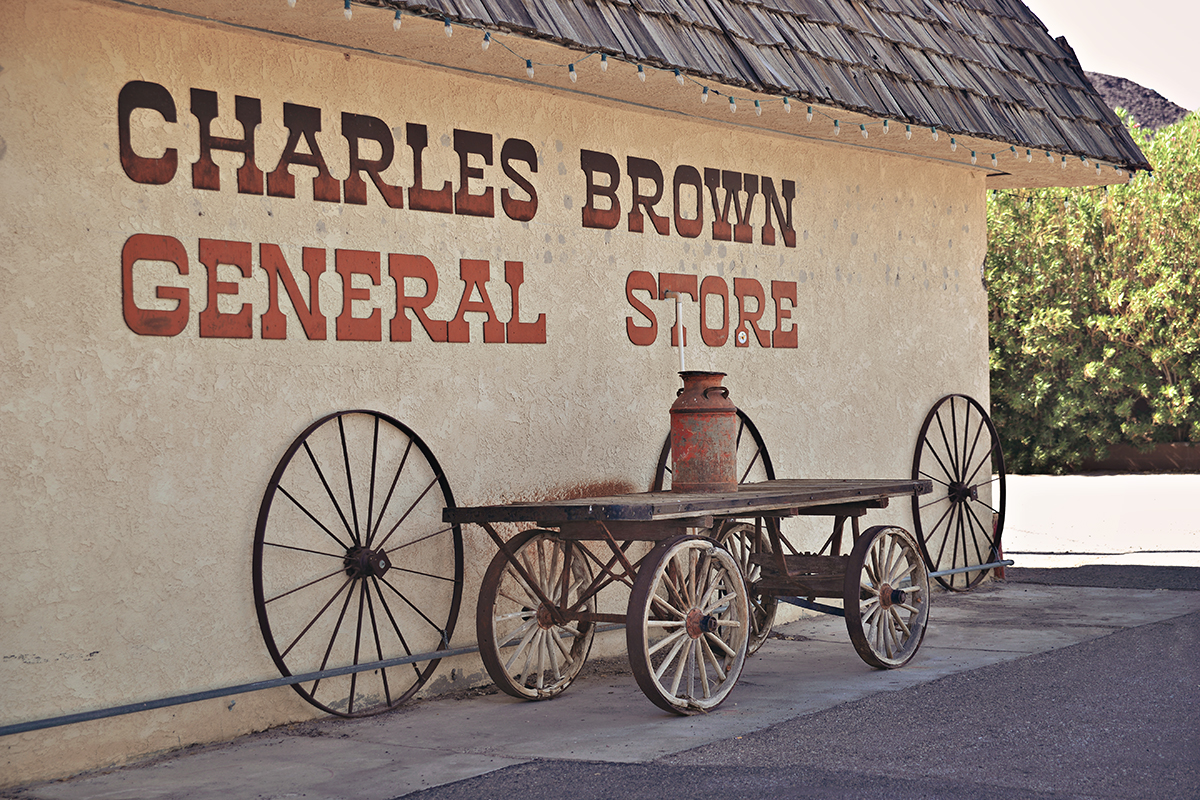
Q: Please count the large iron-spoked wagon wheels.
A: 3